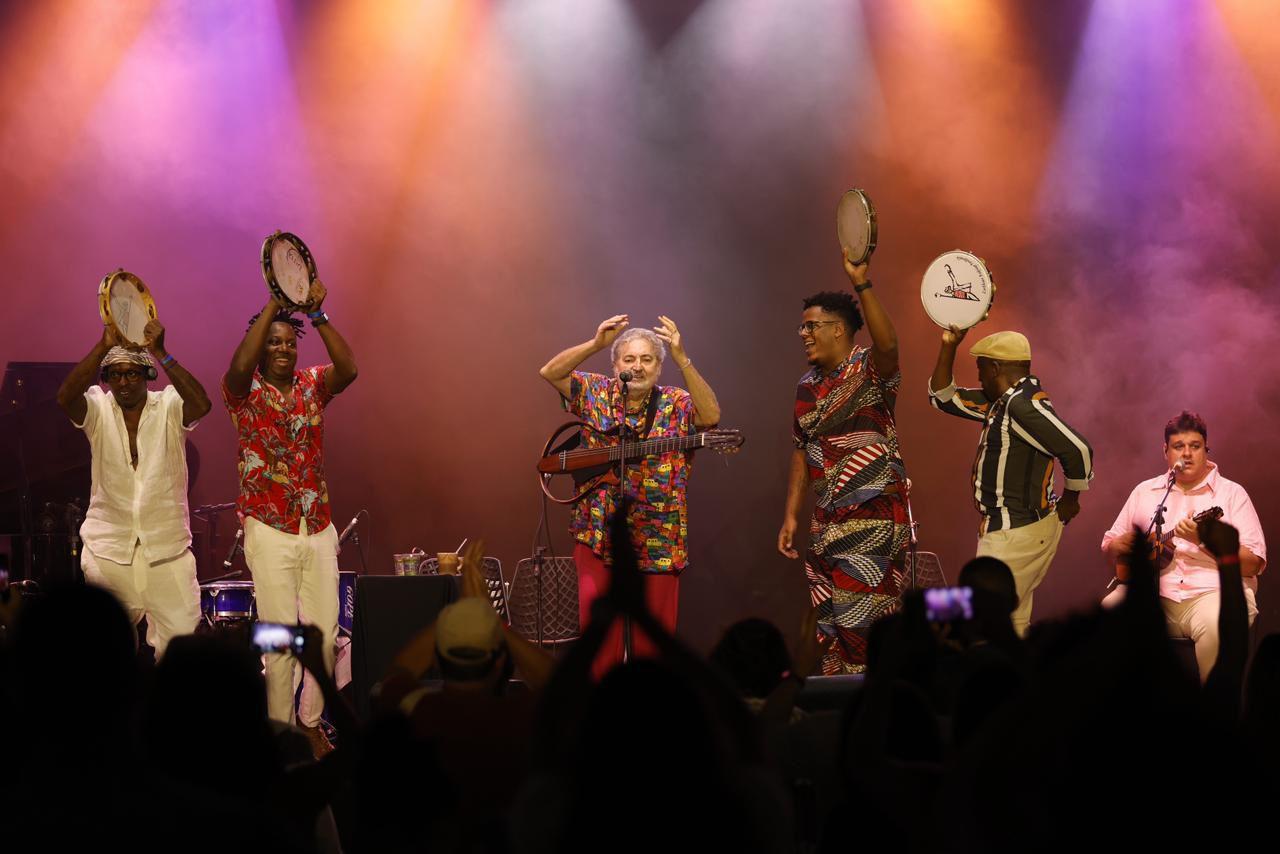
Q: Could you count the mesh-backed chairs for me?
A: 3